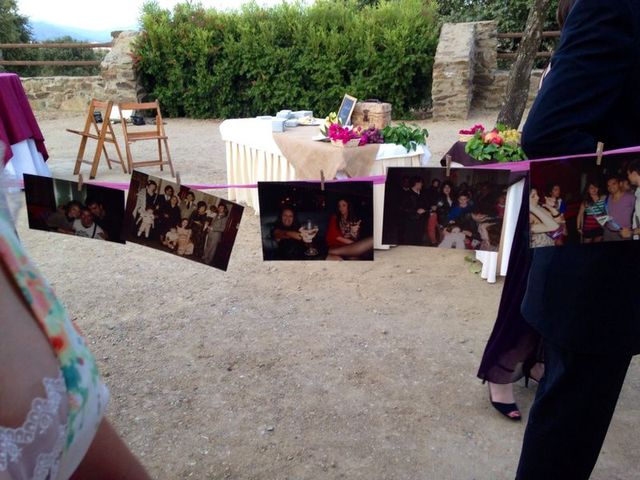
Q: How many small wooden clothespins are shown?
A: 5